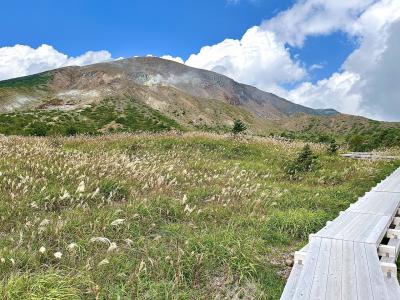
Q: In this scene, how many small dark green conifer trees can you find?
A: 3